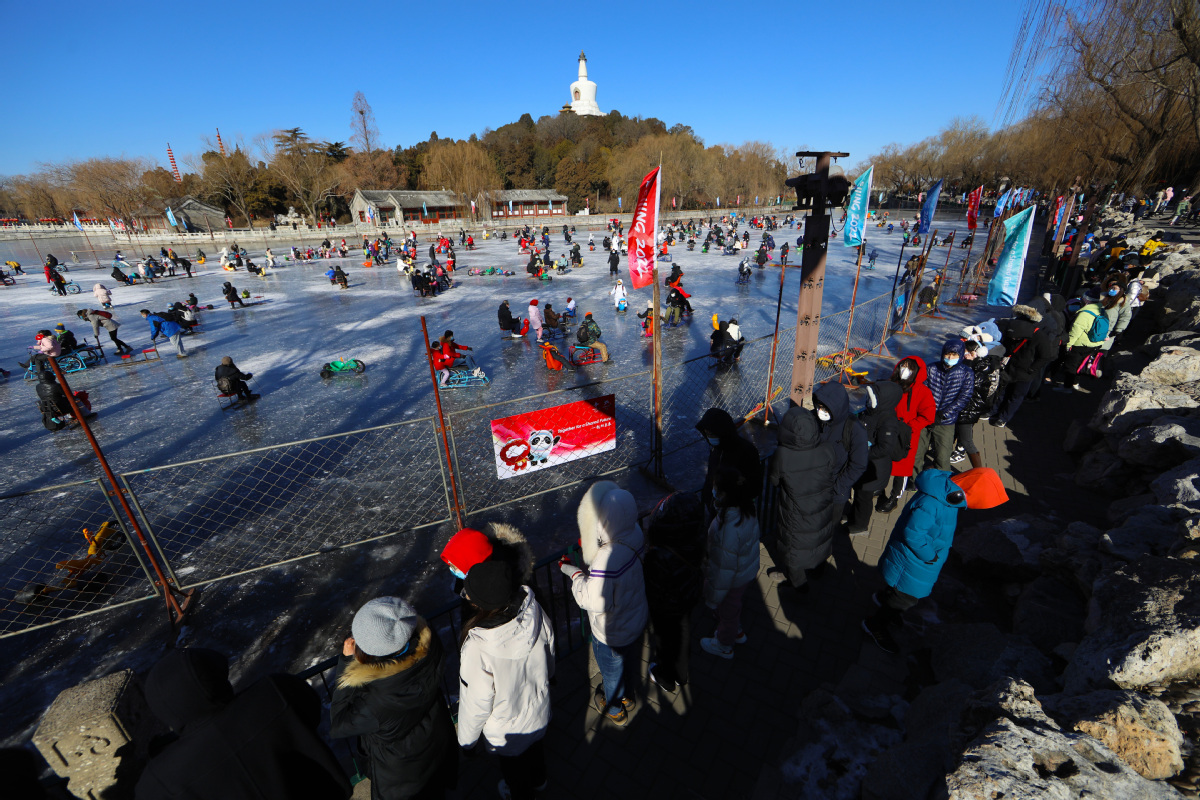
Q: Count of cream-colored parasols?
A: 0